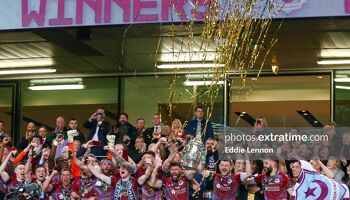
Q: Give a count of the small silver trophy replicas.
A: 0